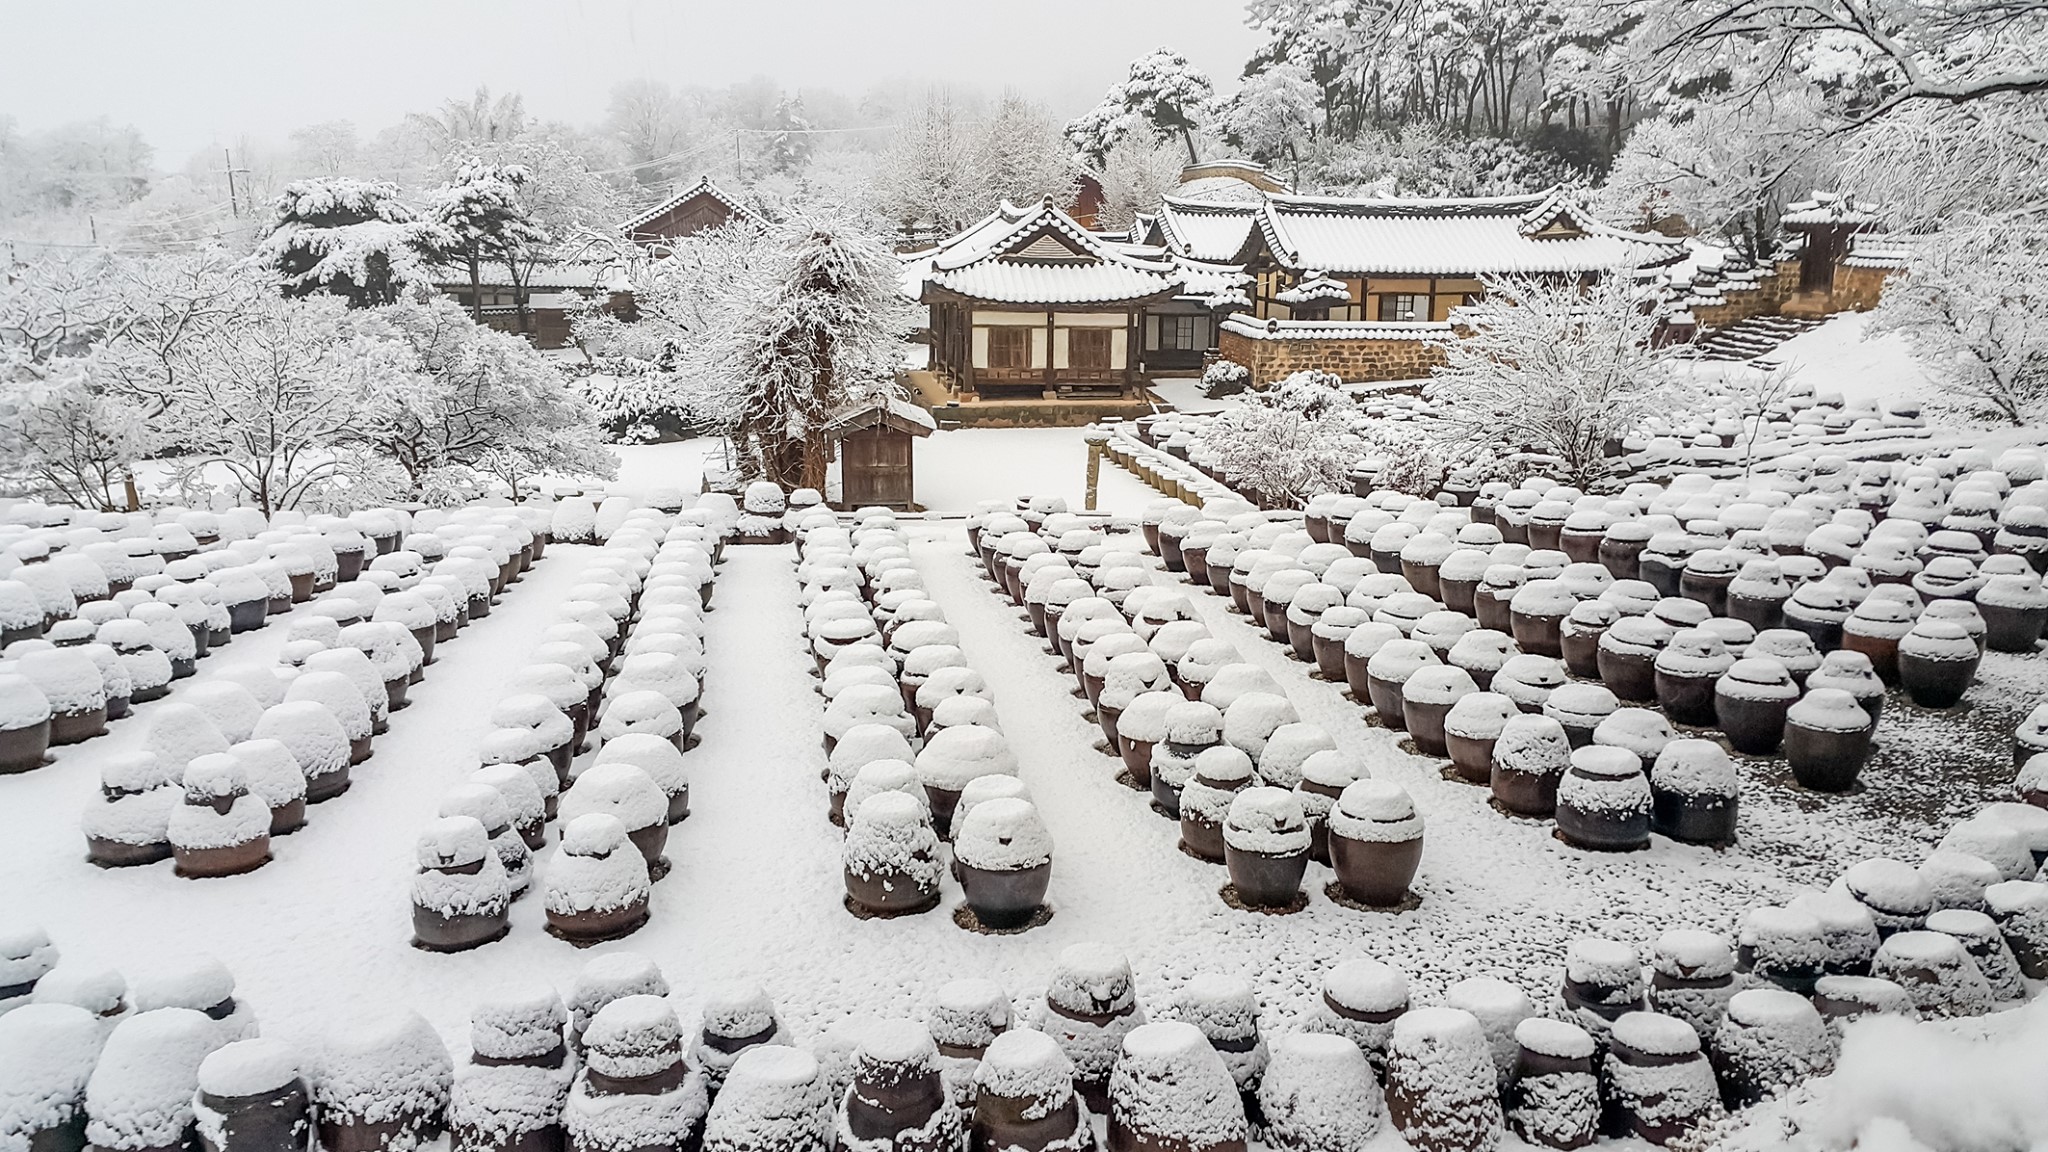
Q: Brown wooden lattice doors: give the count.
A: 2